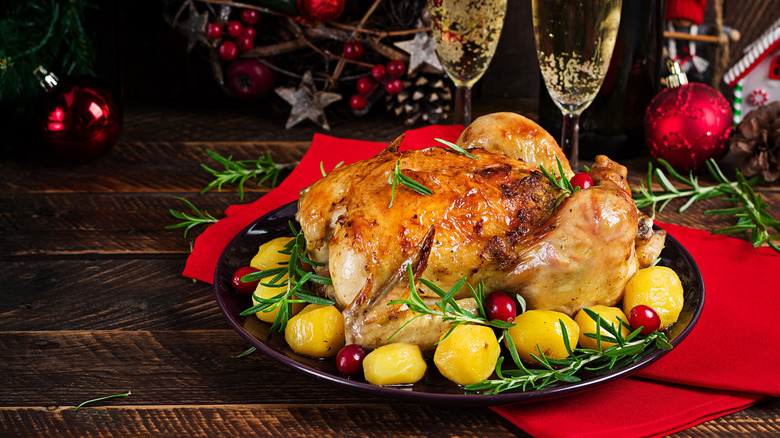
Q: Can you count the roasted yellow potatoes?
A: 8